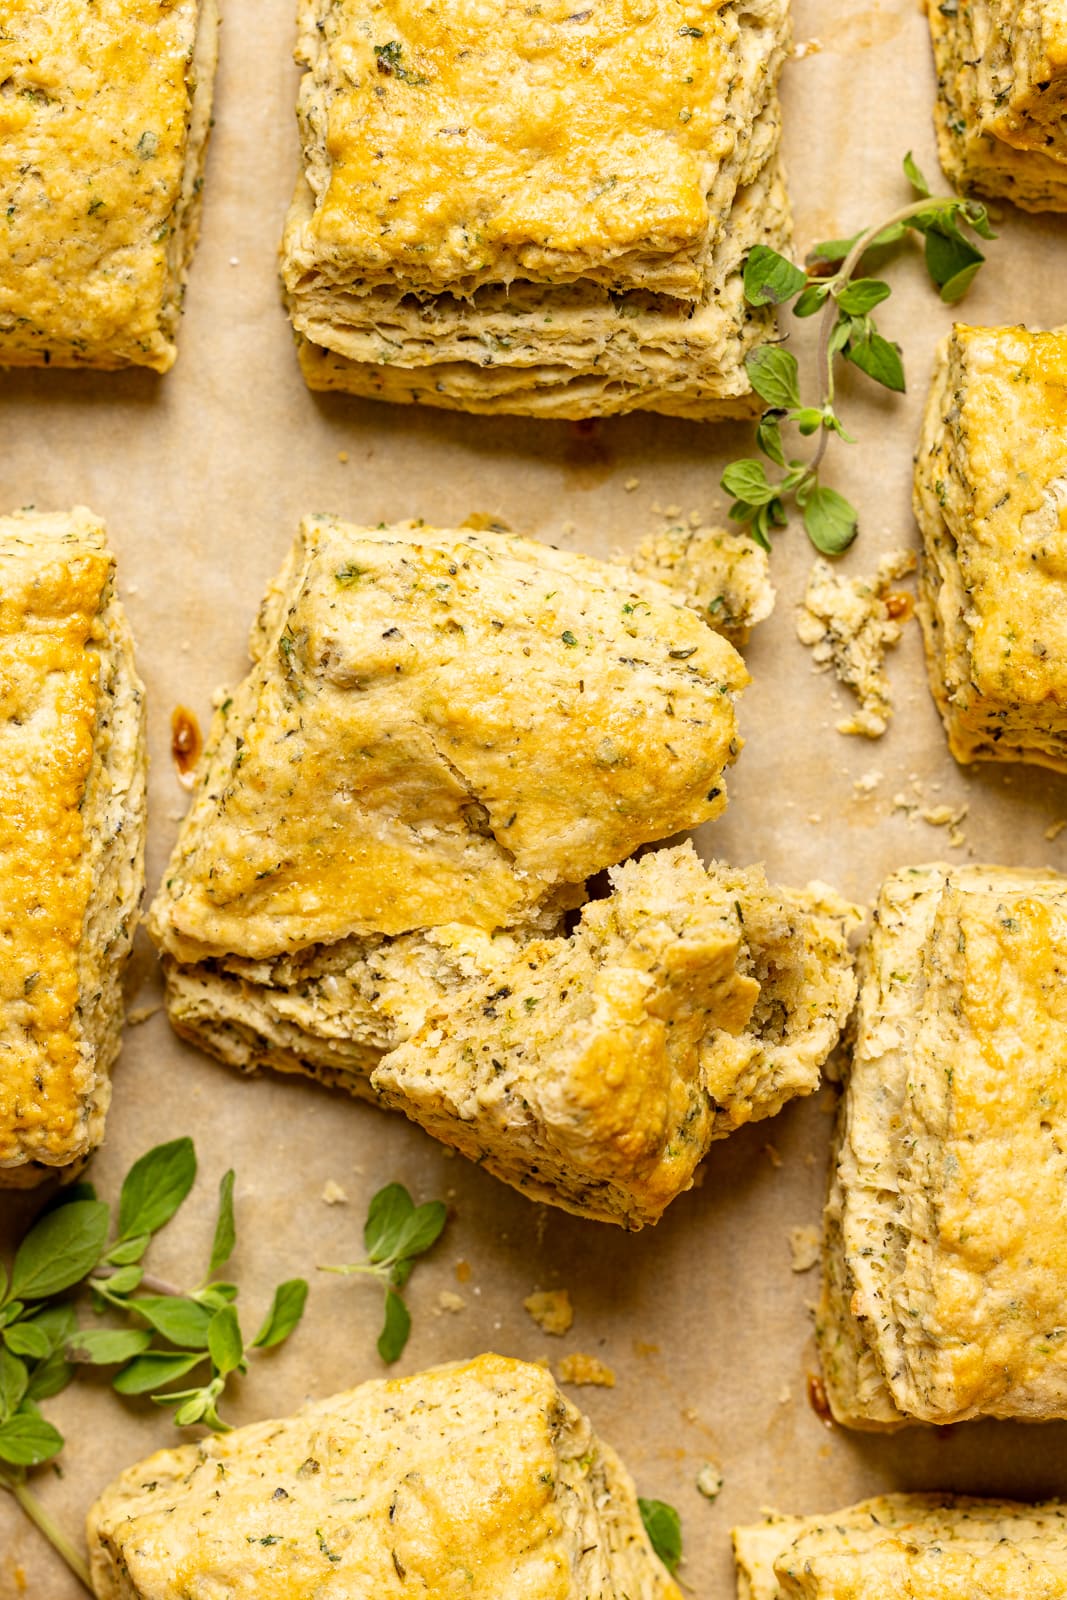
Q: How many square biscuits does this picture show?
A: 9